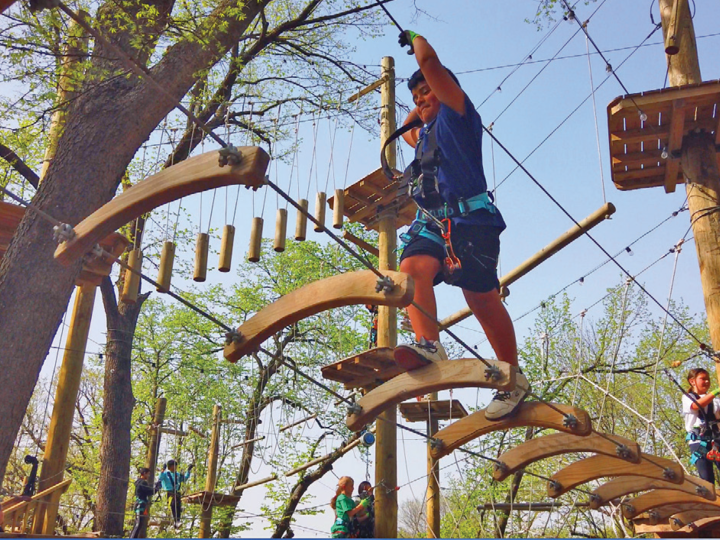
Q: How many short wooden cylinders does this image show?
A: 9